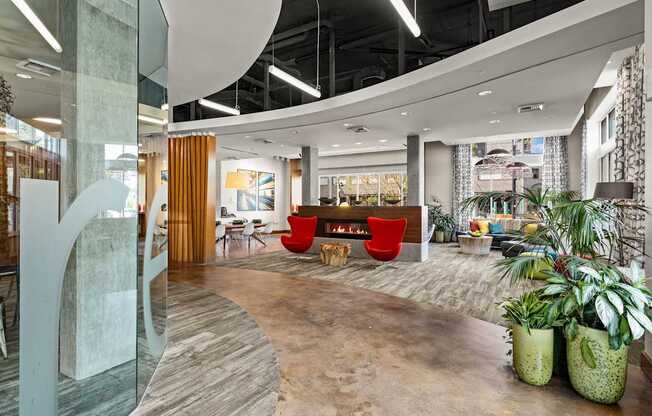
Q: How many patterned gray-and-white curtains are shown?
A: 4